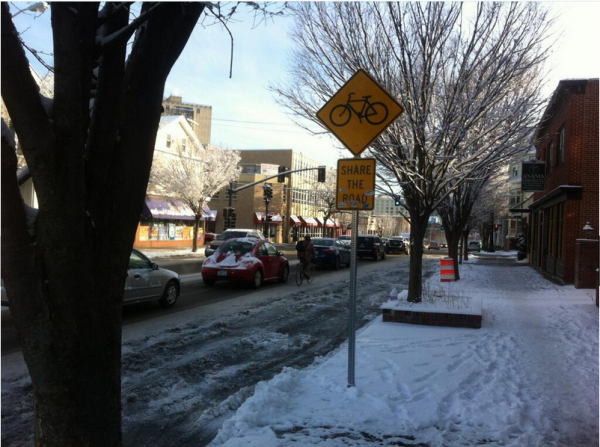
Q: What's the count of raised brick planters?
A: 1